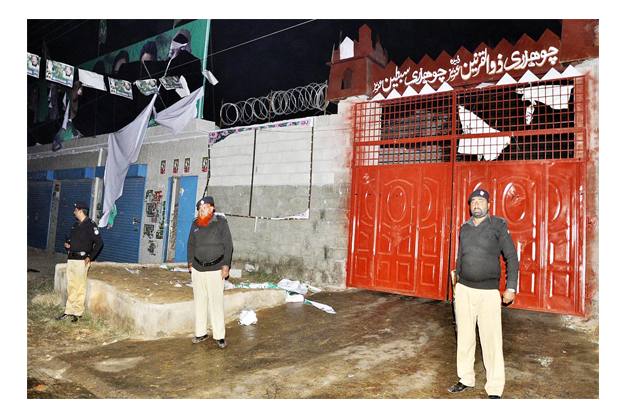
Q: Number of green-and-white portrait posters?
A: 5